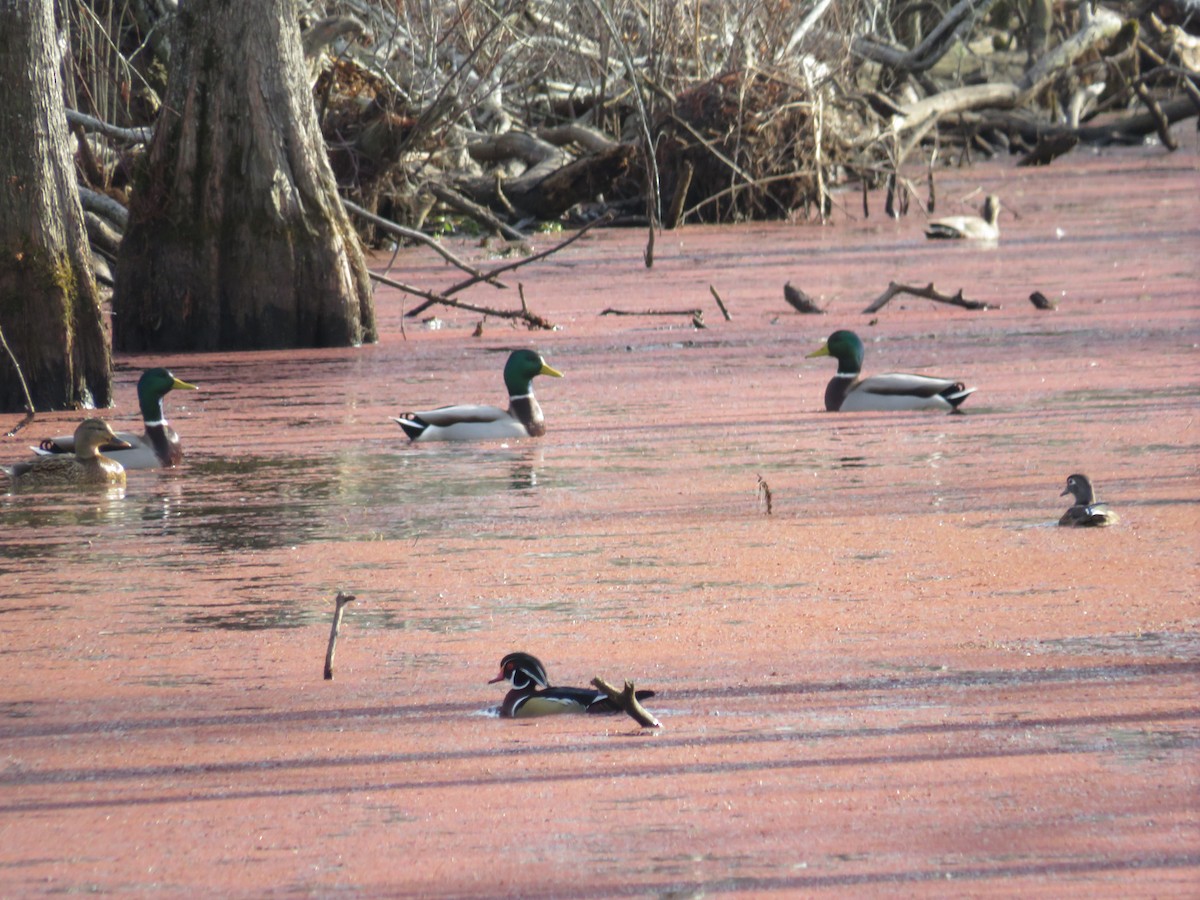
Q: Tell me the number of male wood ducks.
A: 1